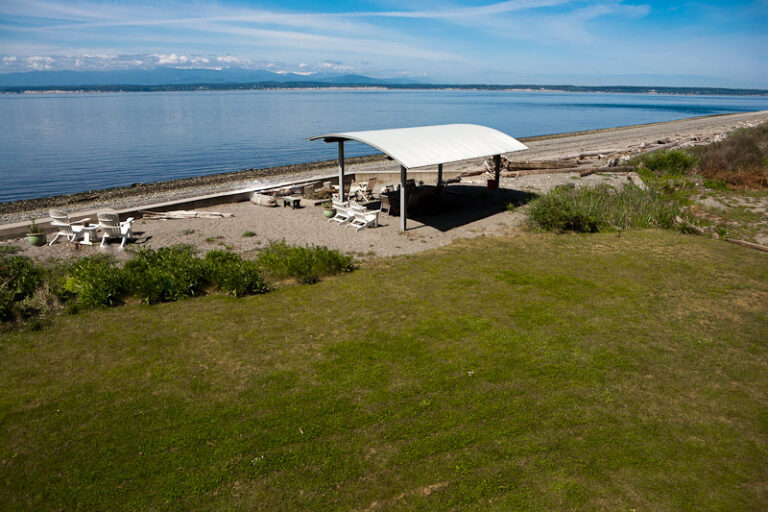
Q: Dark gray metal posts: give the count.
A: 4